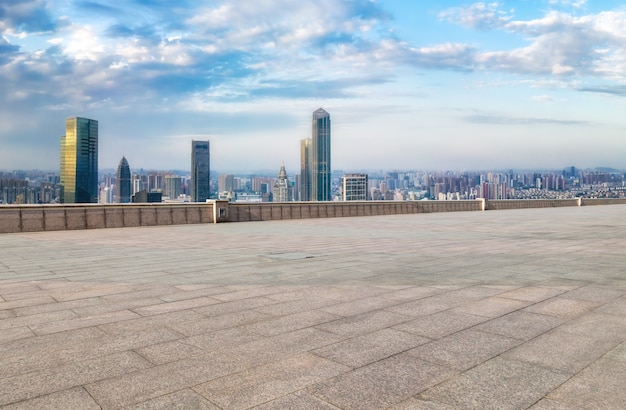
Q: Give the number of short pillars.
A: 3